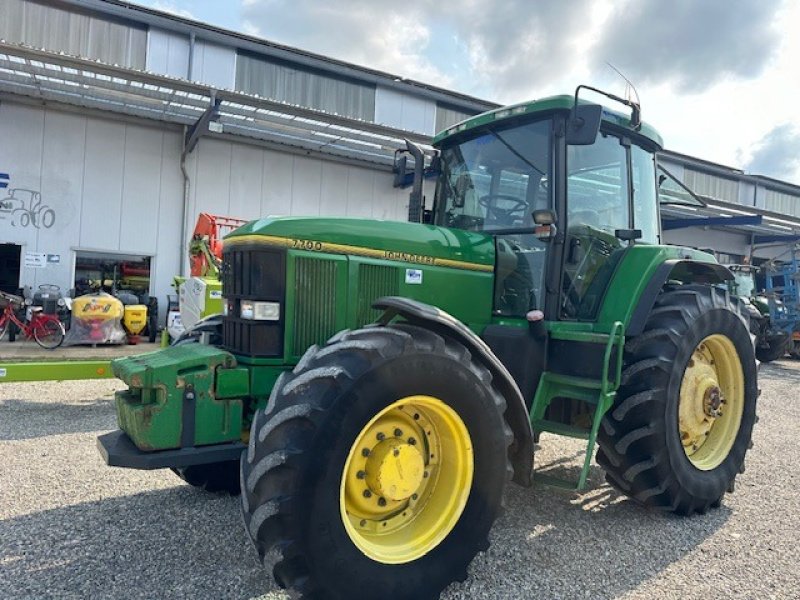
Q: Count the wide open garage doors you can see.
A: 2